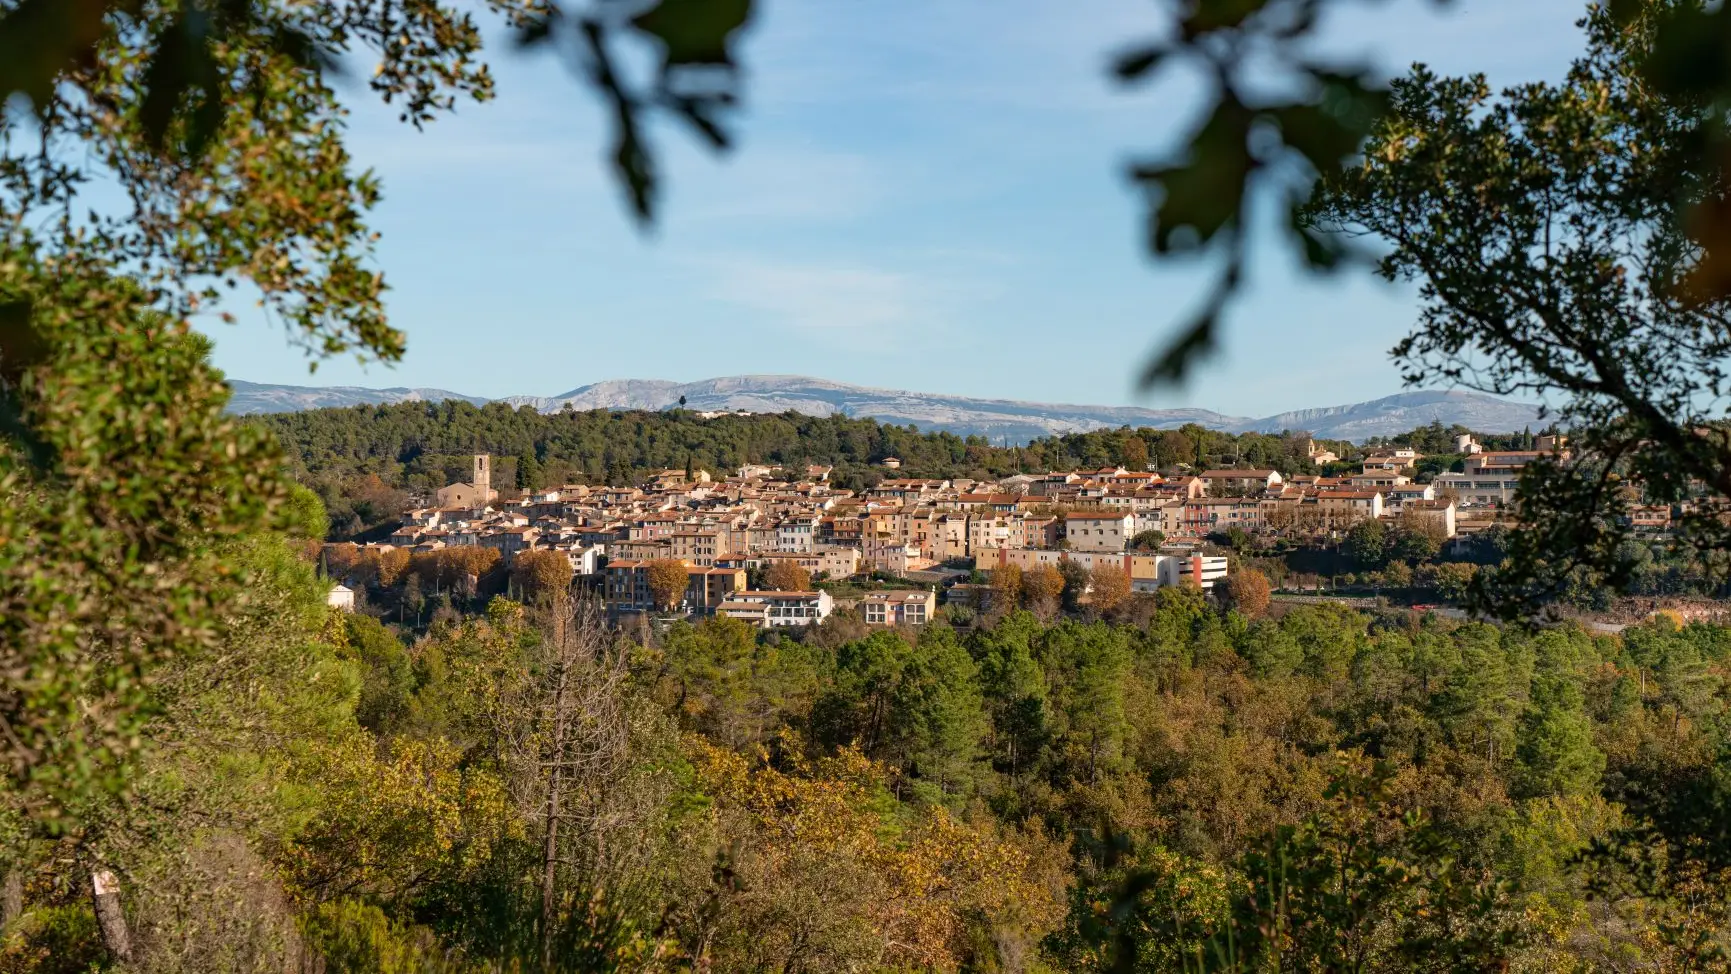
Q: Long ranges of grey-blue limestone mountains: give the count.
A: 1